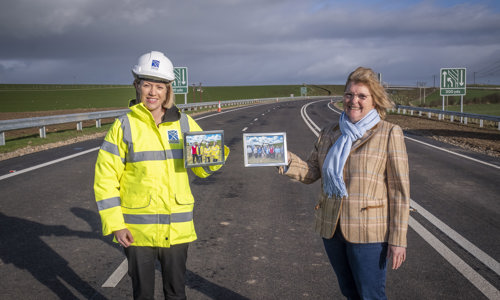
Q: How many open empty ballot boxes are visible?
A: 0